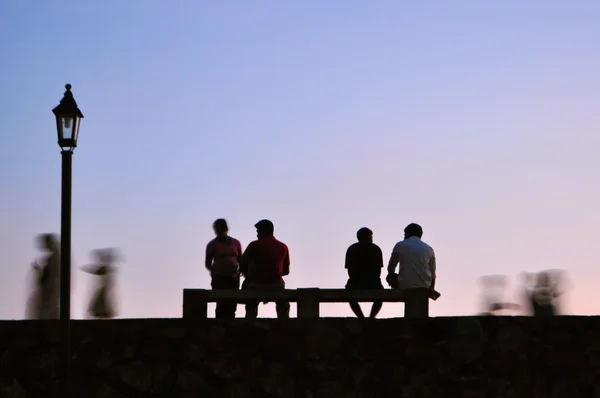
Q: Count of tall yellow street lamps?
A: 0